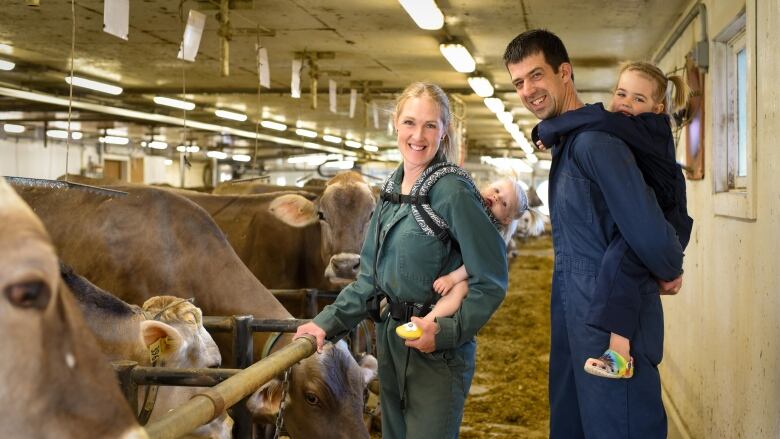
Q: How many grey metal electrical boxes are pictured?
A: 1